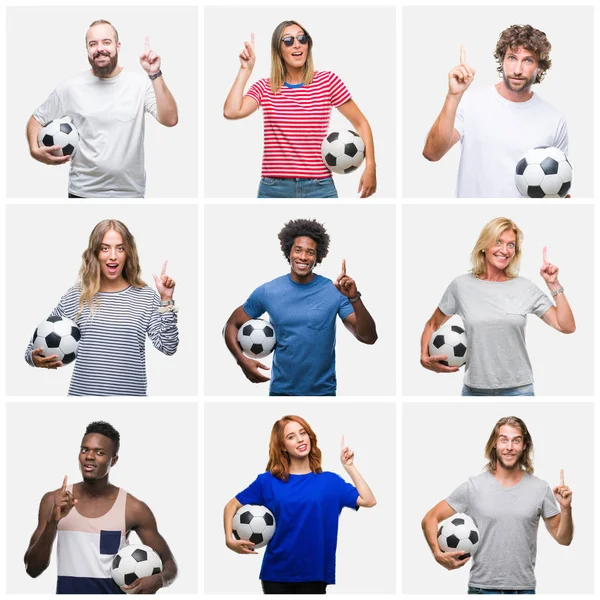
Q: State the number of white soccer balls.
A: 9